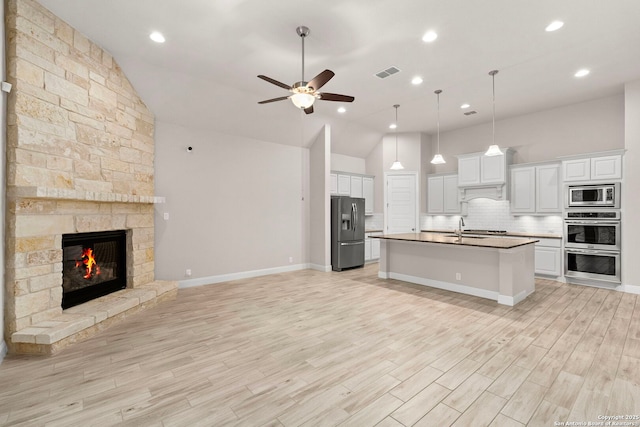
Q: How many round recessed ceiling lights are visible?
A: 8